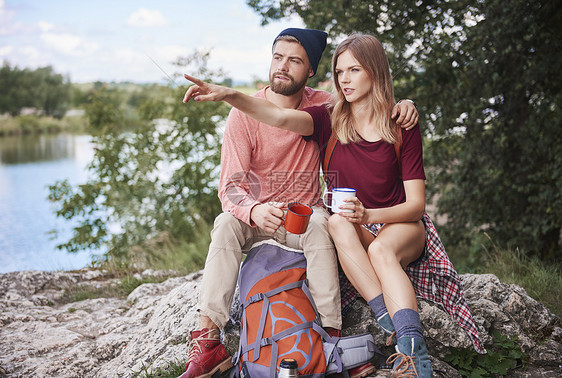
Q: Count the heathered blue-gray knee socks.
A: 2